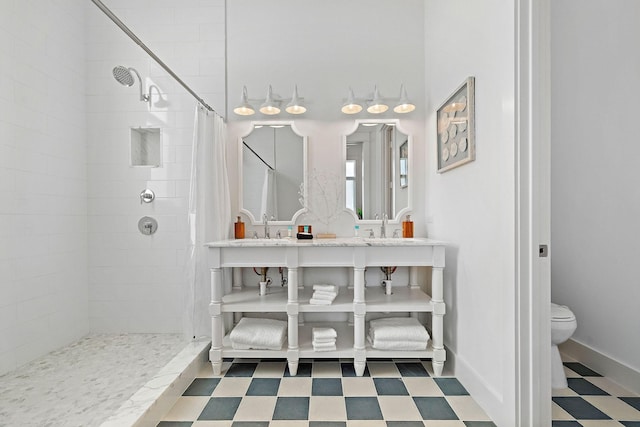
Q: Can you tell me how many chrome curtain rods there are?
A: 1